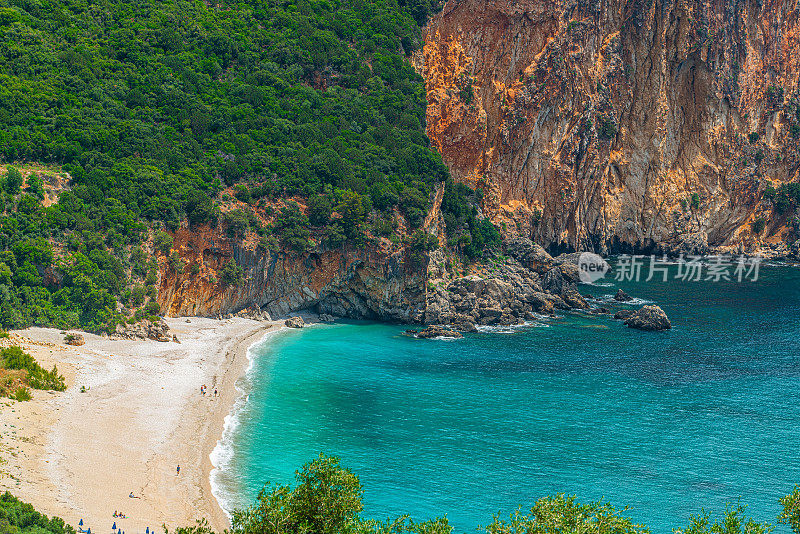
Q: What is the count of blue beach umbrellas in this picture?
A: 7